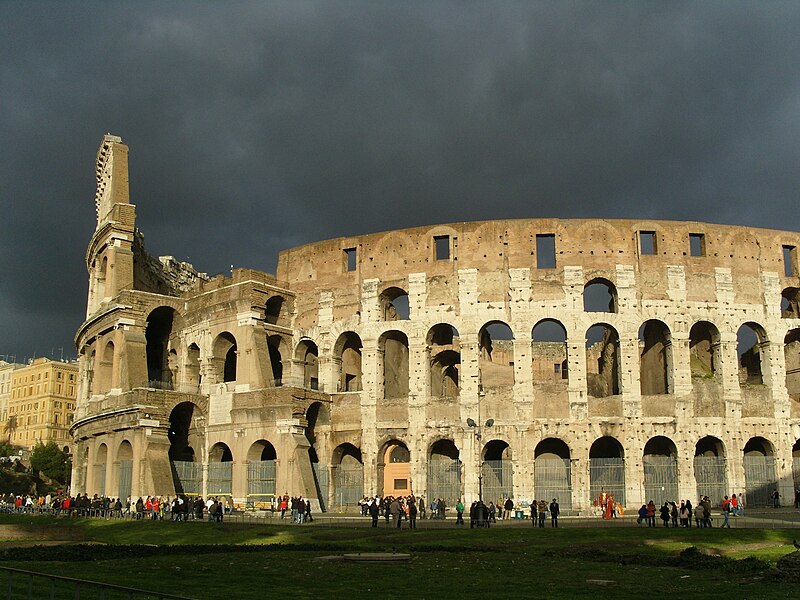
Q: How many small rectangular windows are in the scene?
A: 6